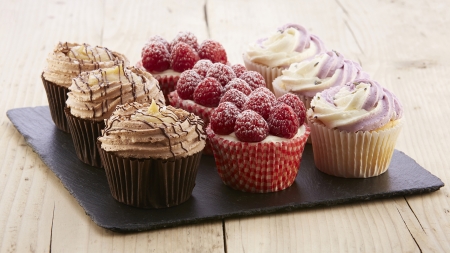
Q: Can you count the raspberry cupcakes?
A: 3